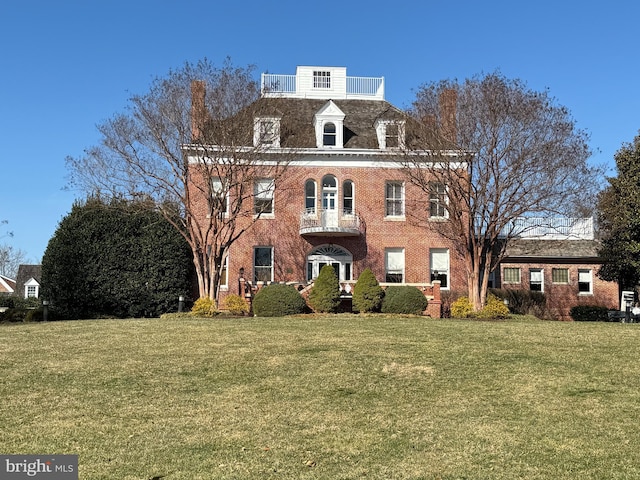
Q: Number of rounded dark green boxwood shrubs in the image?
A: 2